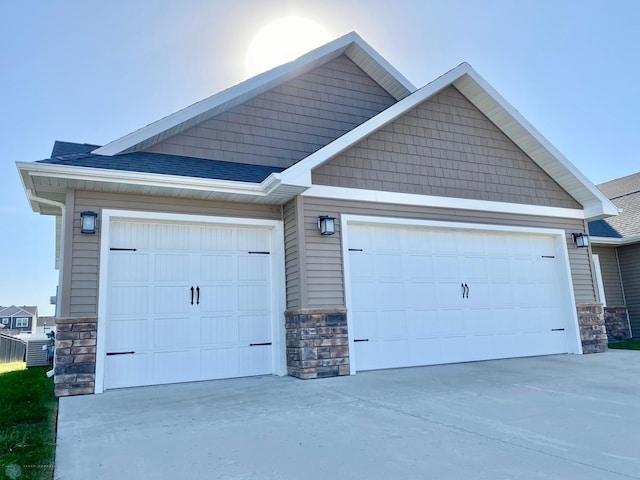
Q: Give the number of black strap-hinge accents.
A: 8